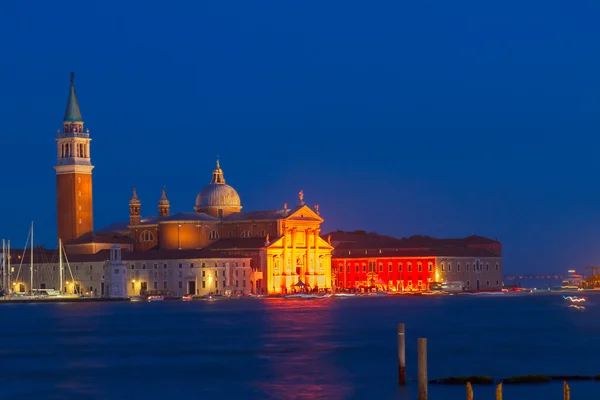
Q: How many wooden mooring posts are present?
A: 5